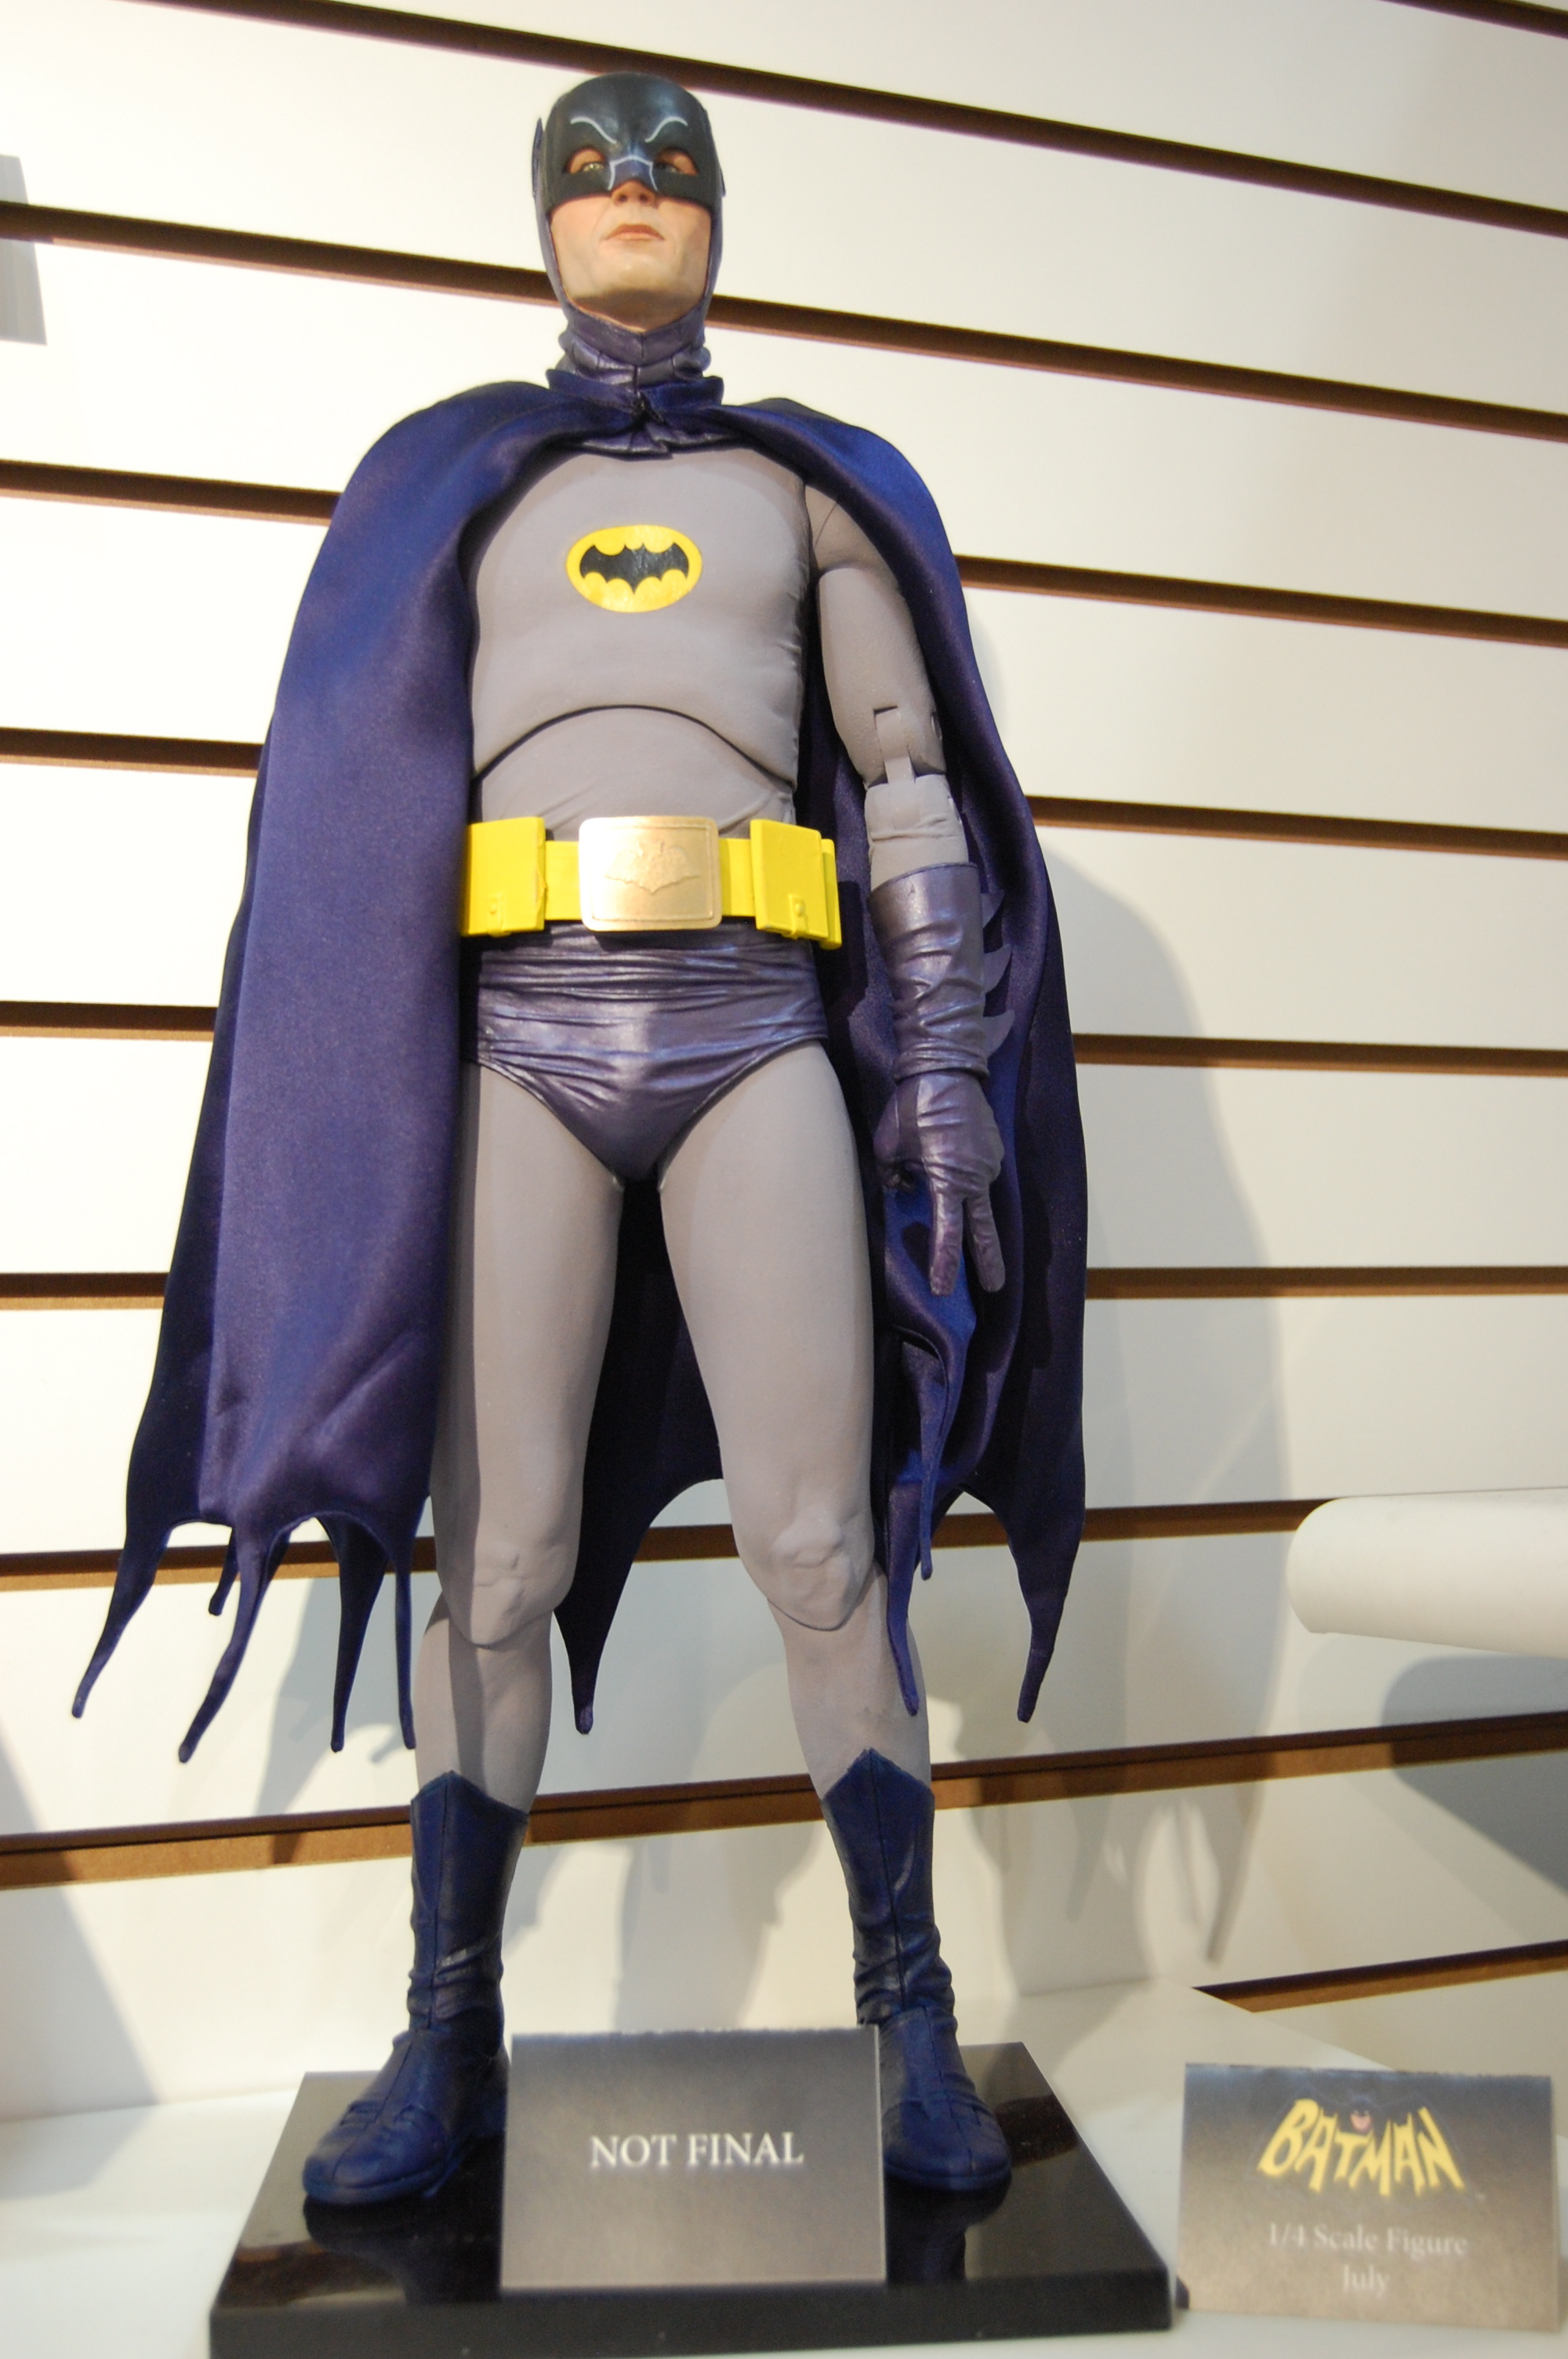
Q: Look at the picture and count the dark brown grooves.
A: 10